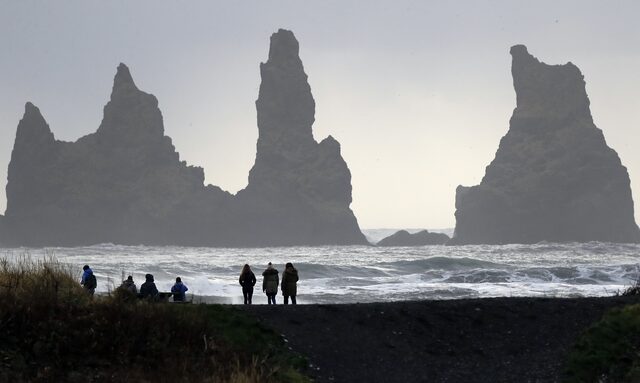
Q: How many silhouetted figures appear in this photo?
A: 7